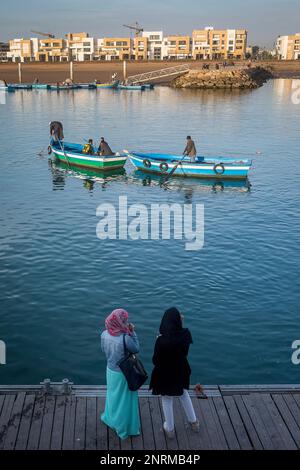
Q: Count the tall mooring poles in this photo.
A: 3